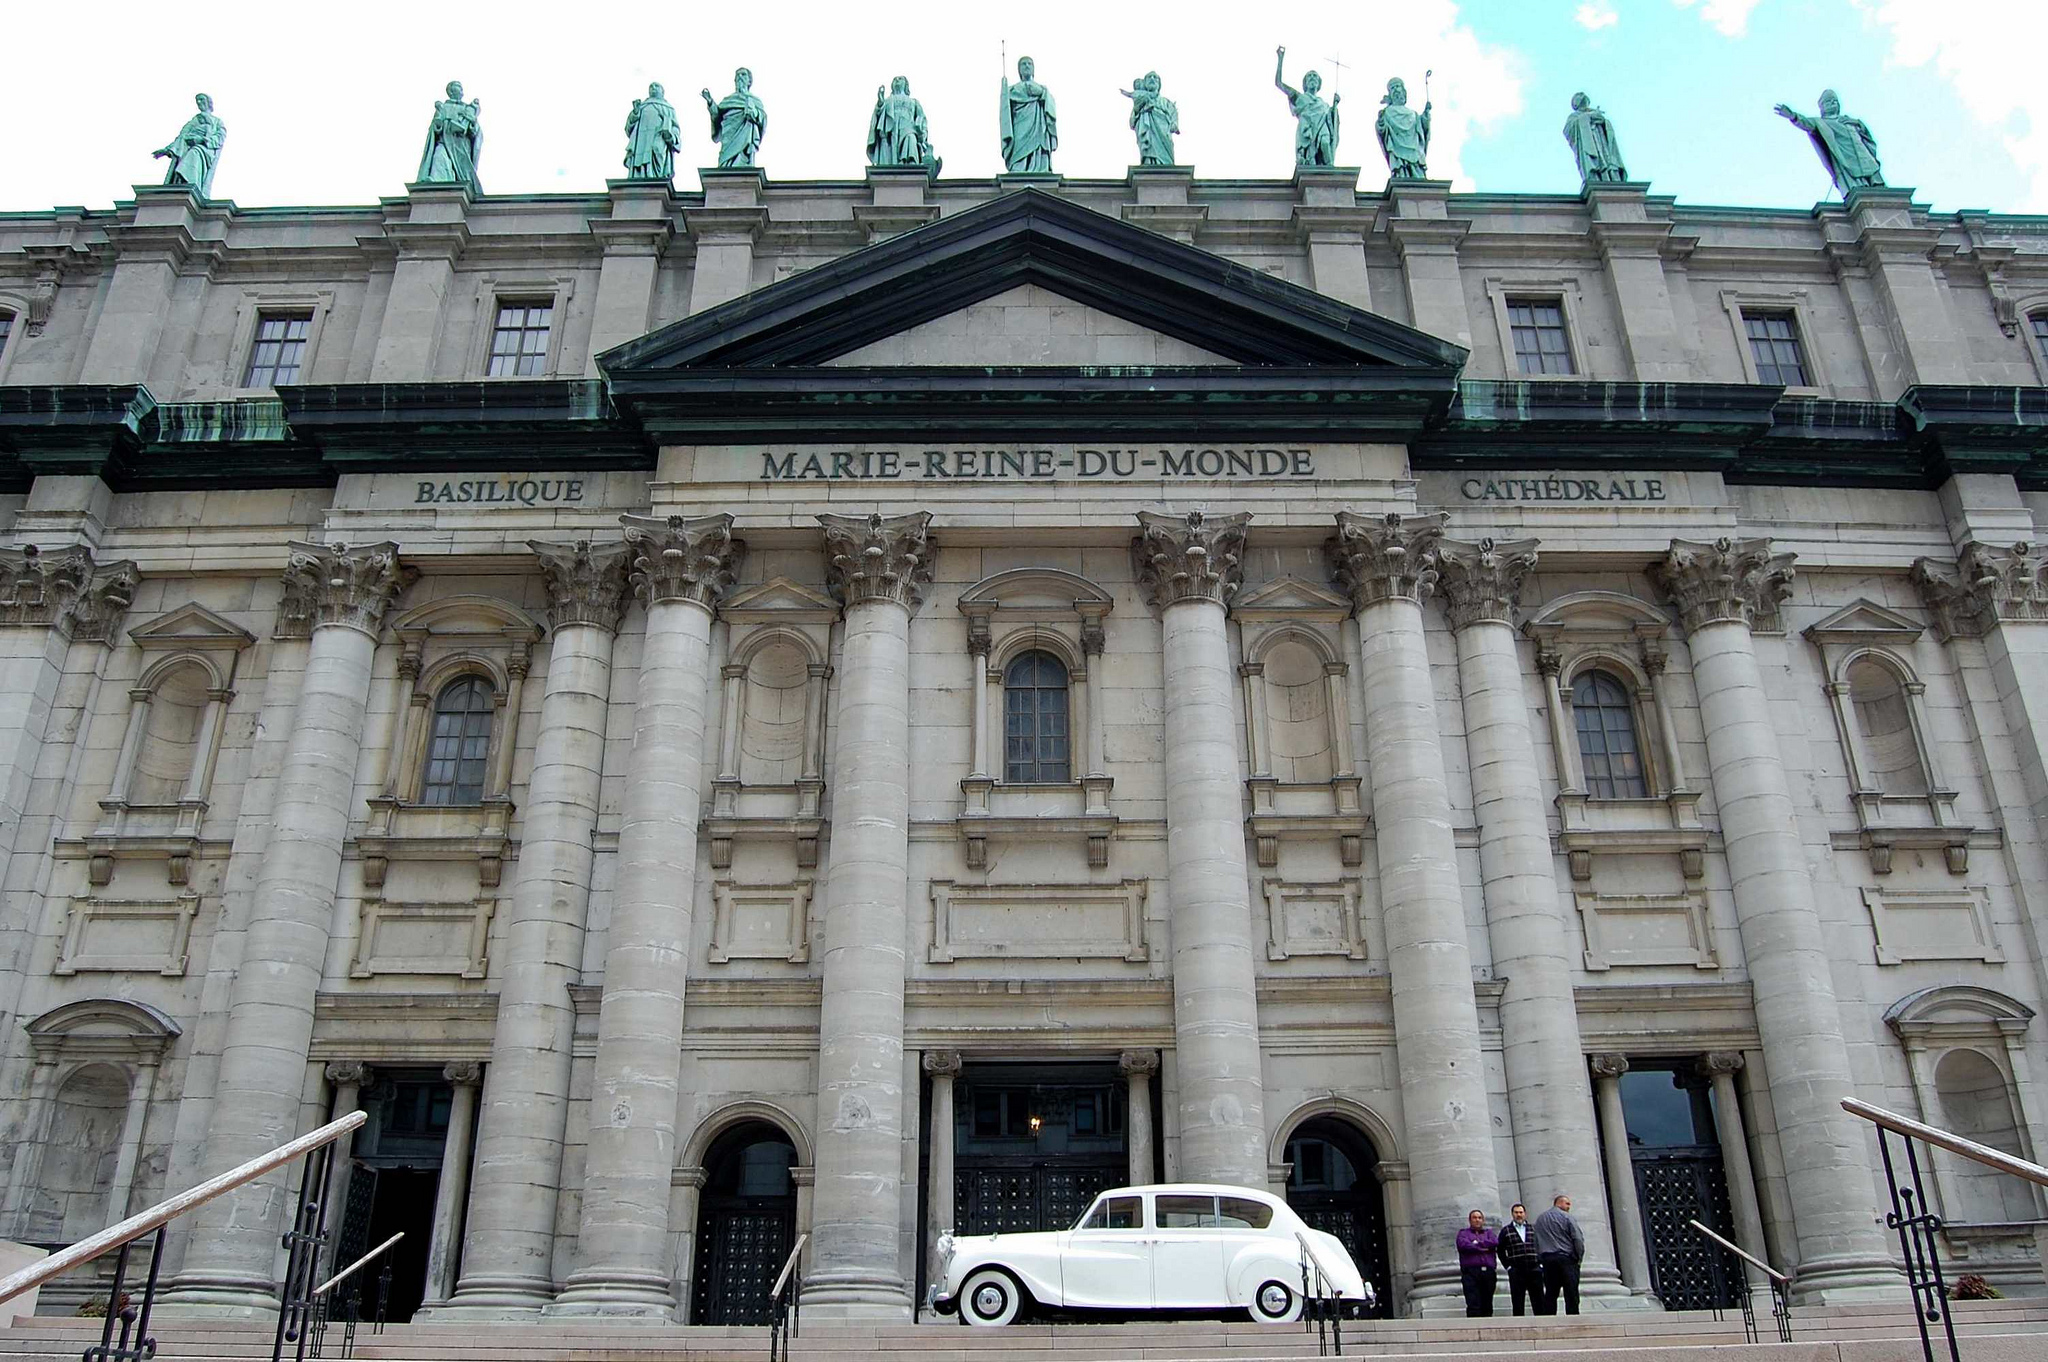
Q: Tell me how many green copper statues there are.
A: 11